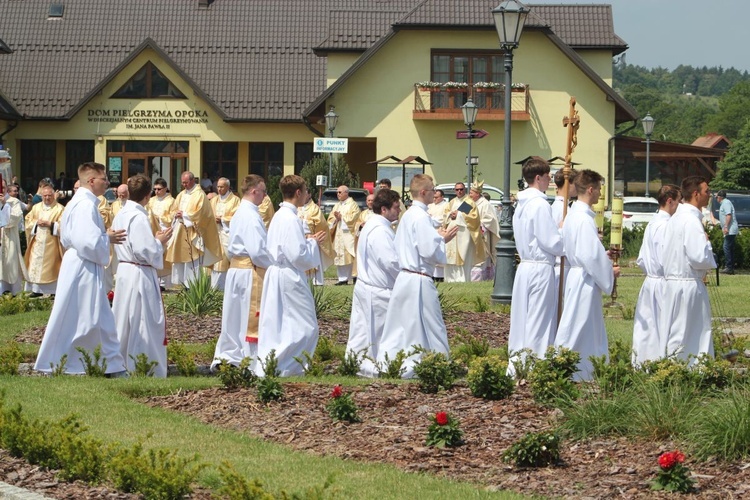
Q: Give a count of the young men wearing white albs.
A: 11